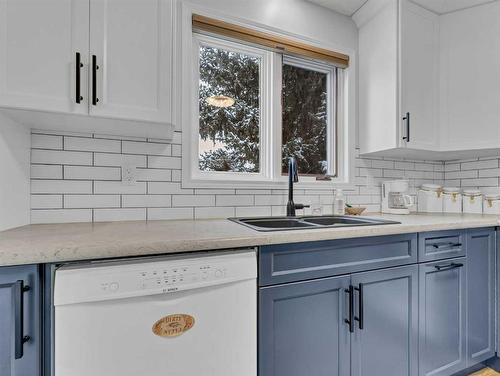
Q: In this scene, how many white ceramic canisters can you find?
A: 4